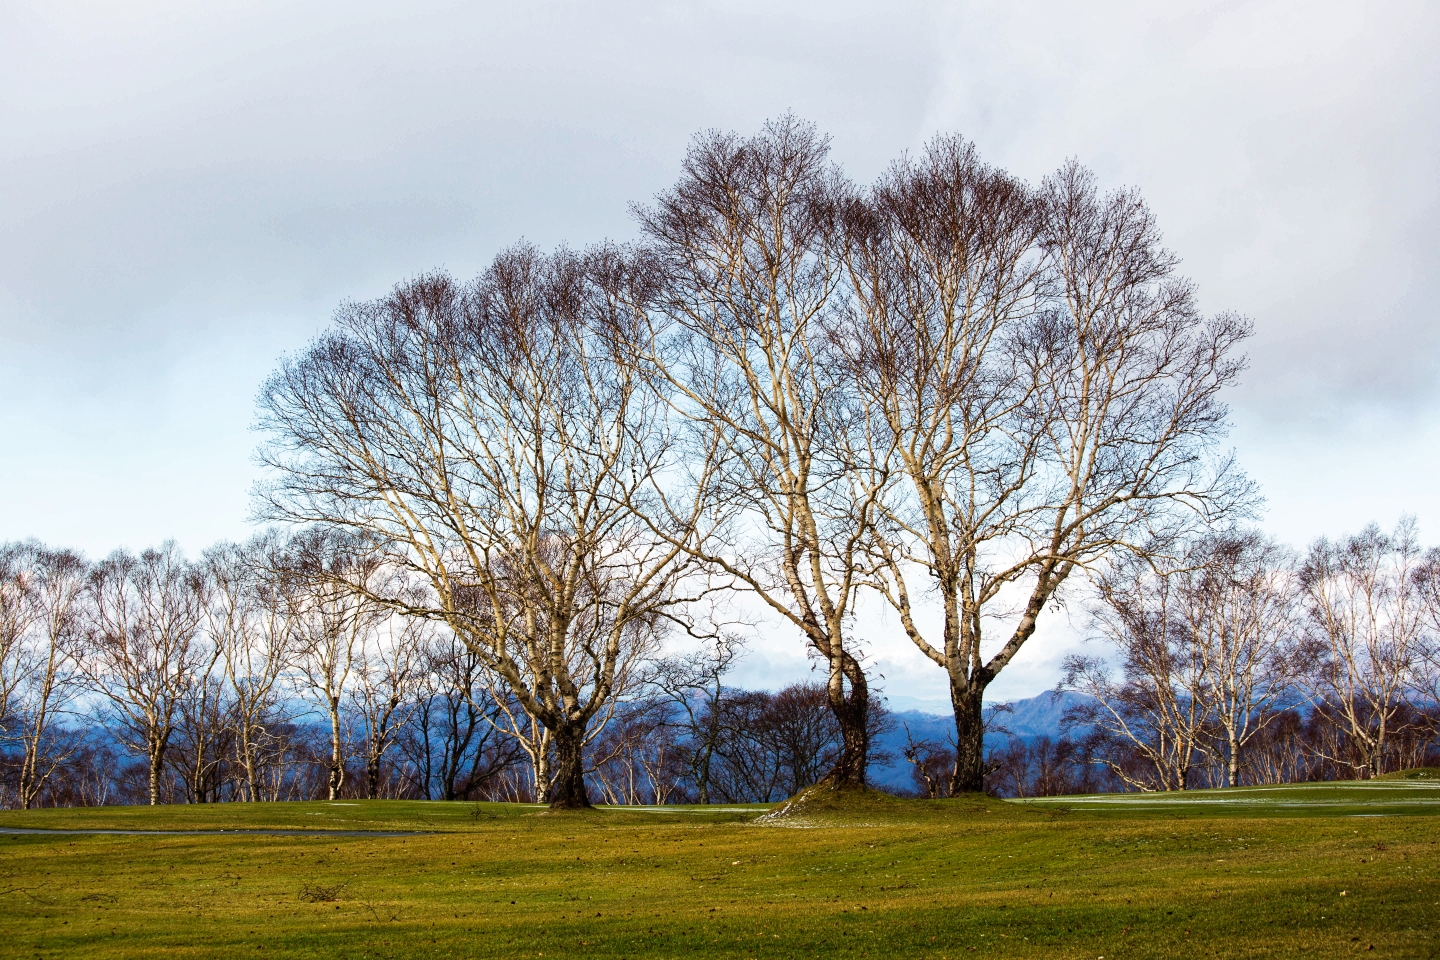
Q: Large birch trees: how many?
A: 3